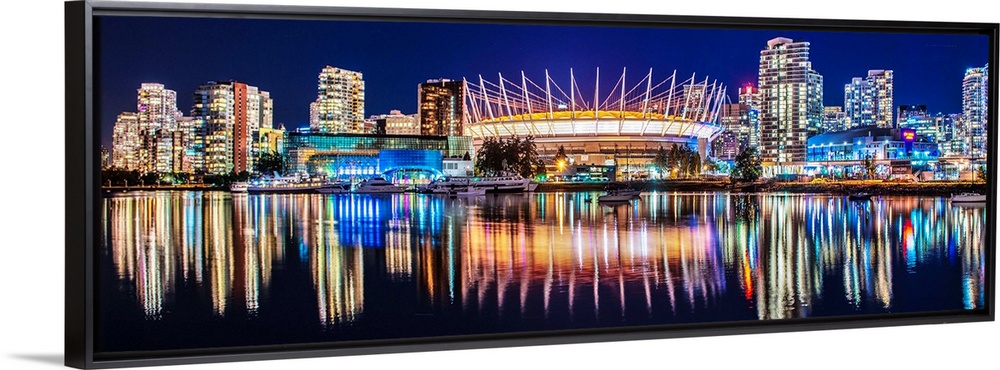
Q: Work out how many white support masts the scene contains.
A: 15